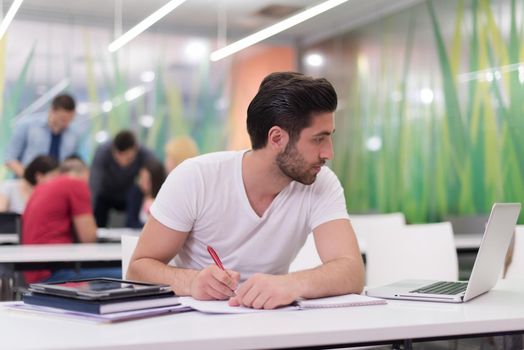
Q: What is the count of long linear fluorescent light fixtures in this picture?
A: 3